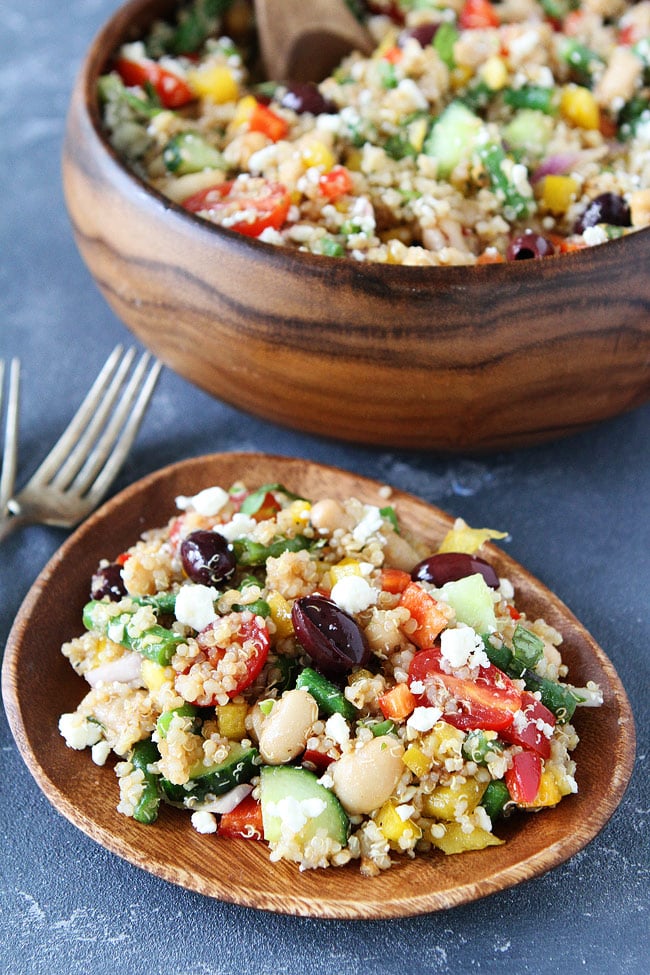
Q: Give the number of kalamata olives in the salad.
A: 8